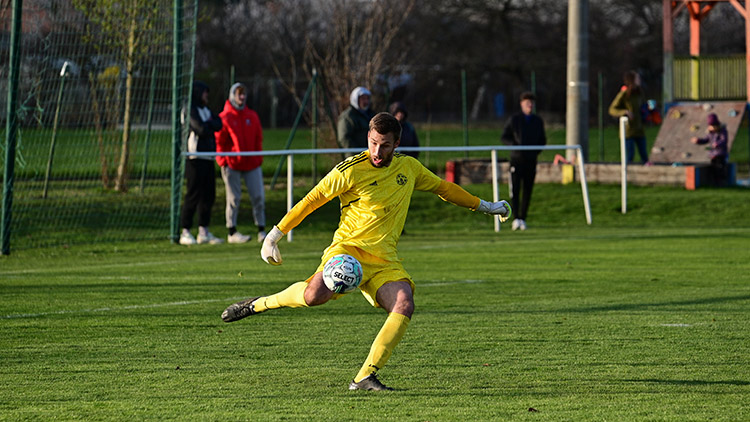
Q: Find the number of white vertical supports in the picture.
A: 4